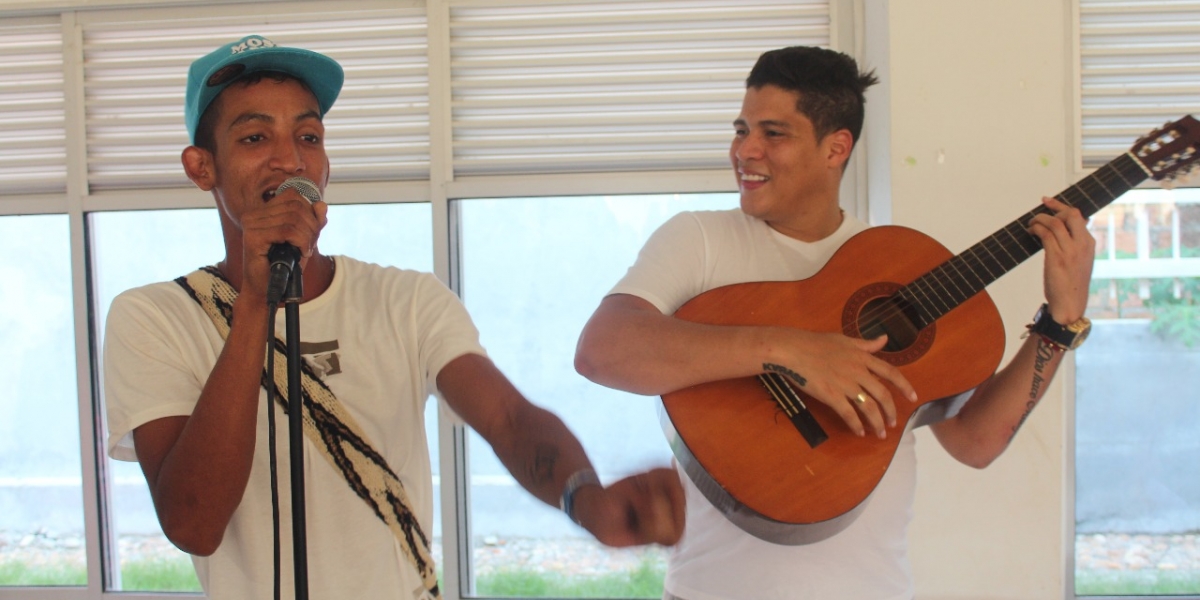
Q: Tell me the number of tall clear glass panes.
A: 4